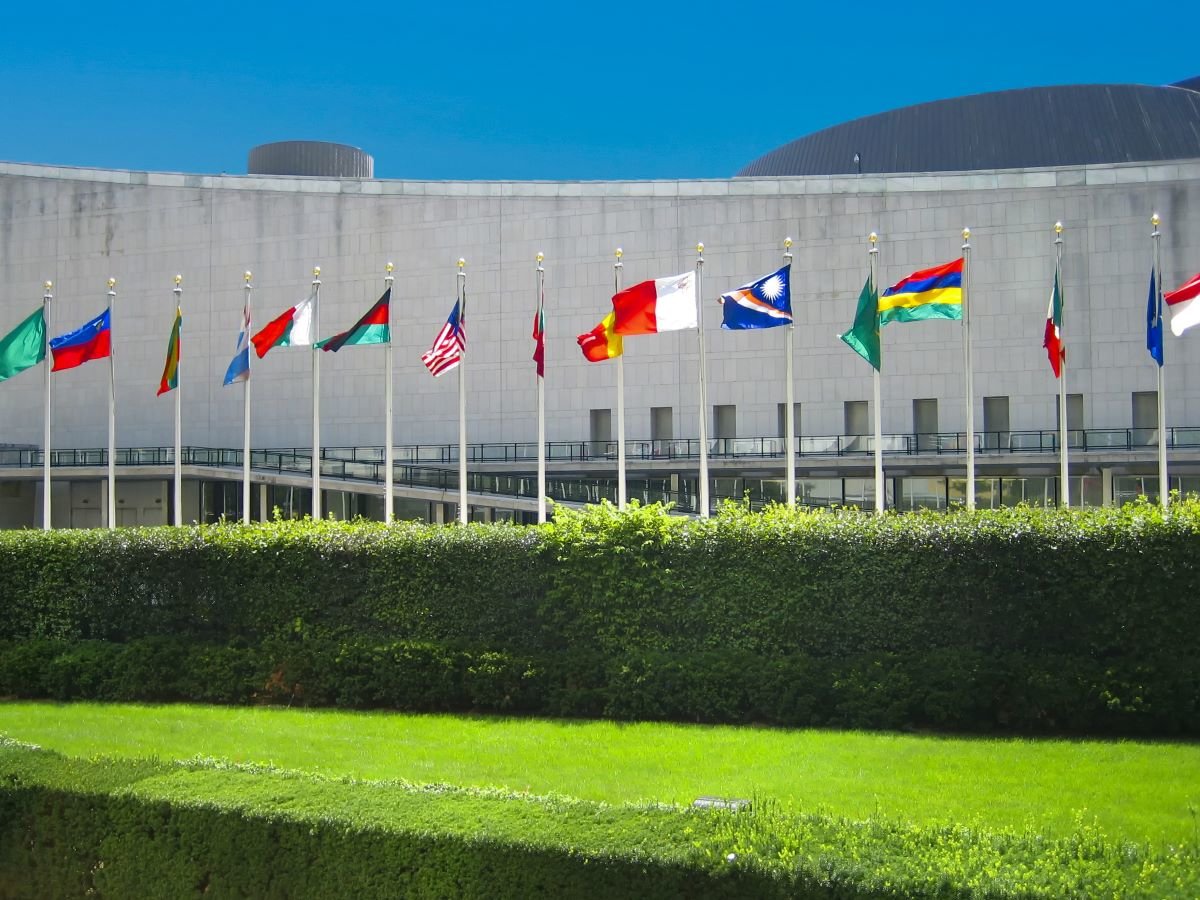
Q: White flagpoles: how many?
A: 15